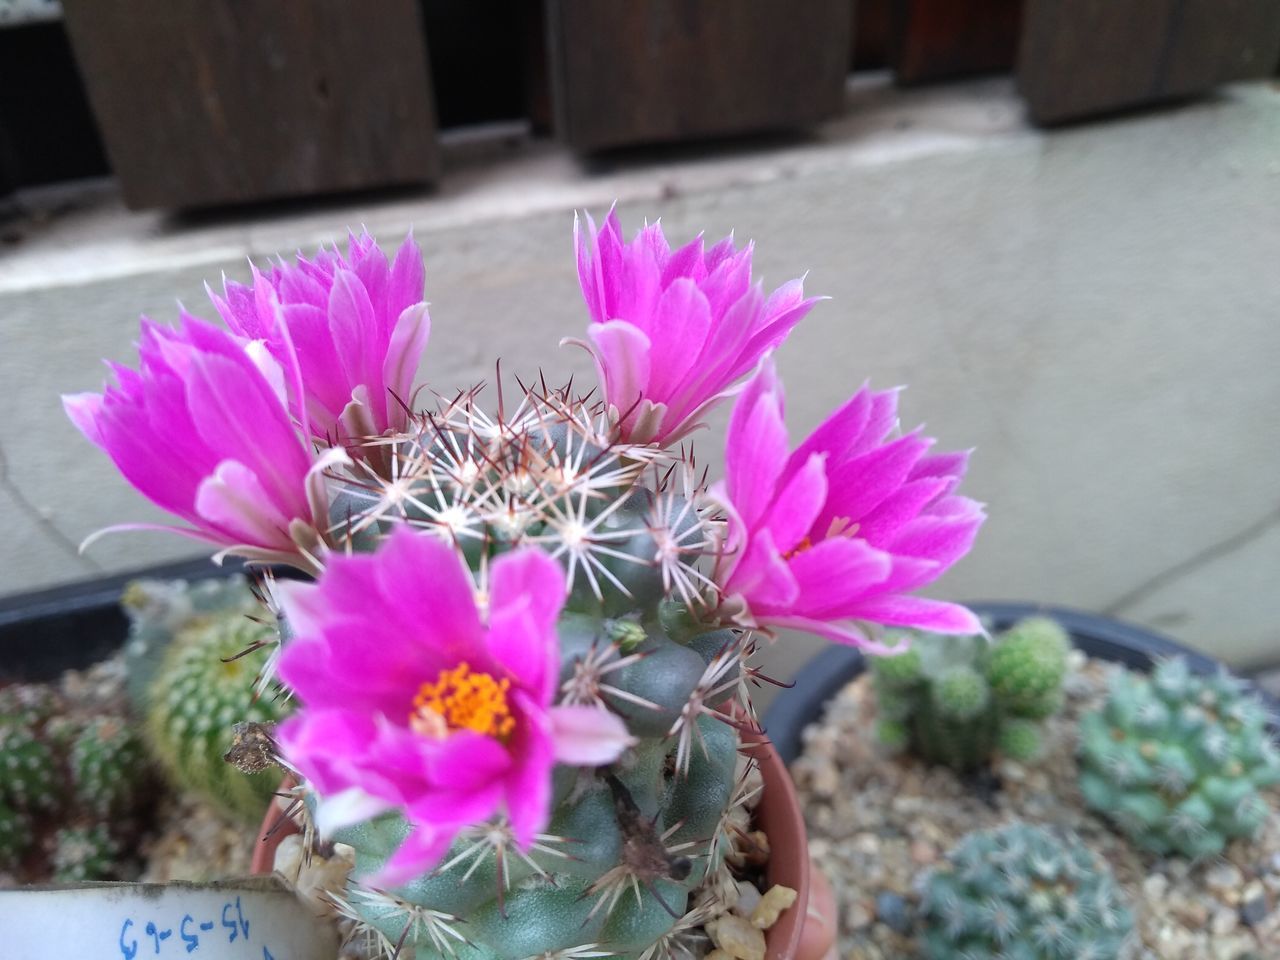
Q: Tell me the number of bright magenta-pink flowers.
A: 5